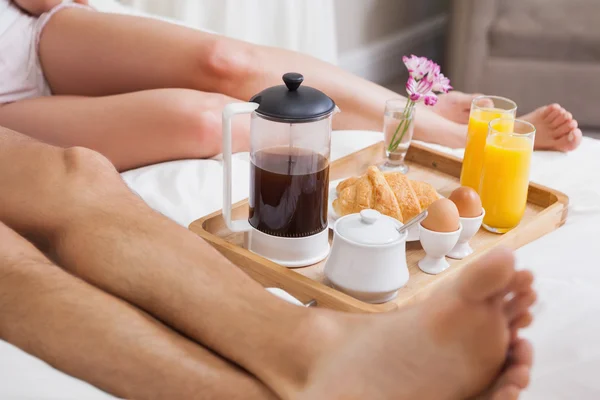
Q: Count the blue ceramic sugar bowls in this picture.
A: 0